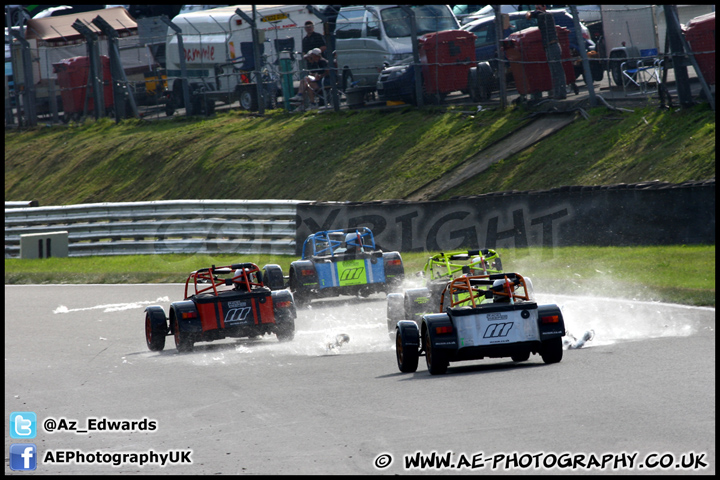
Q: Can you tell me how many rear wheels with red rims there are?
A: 1